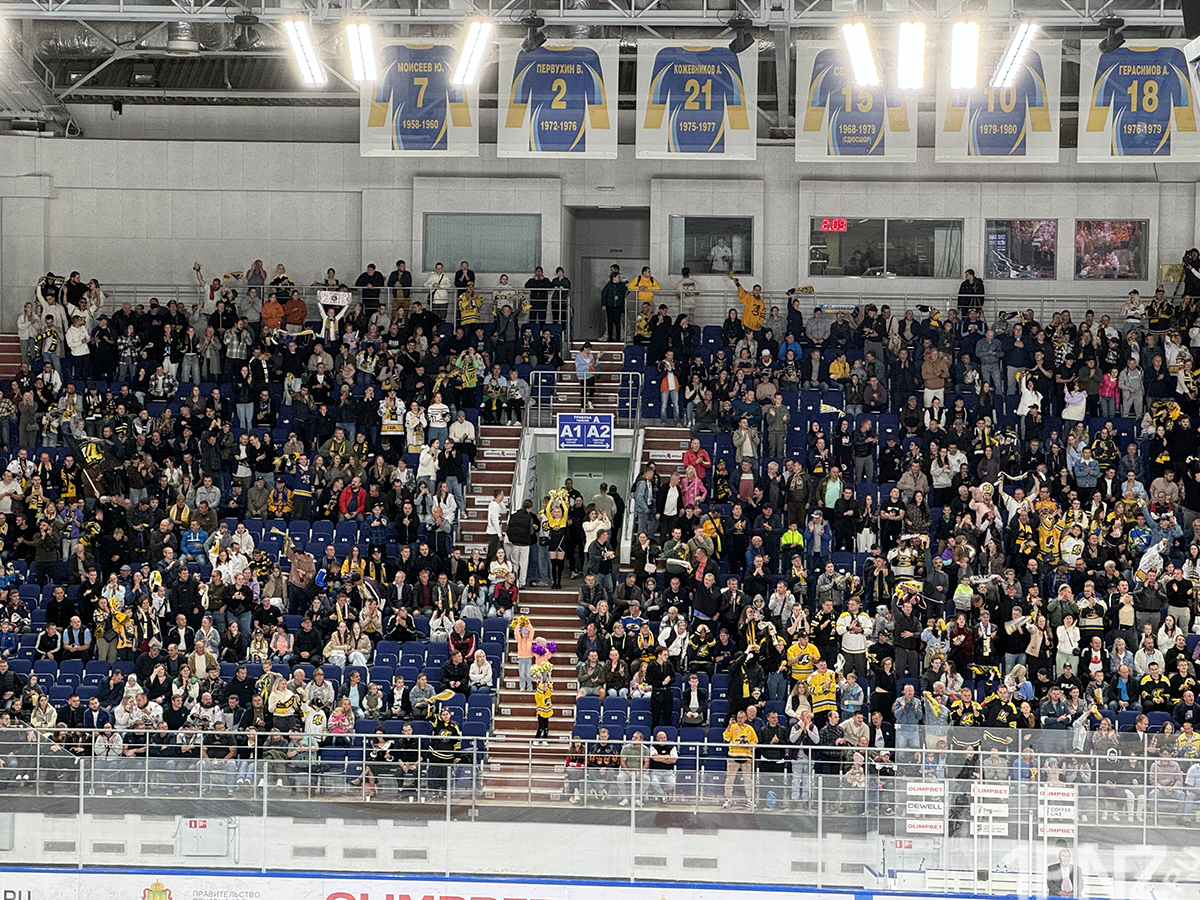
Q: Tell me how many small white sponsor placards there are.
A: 9